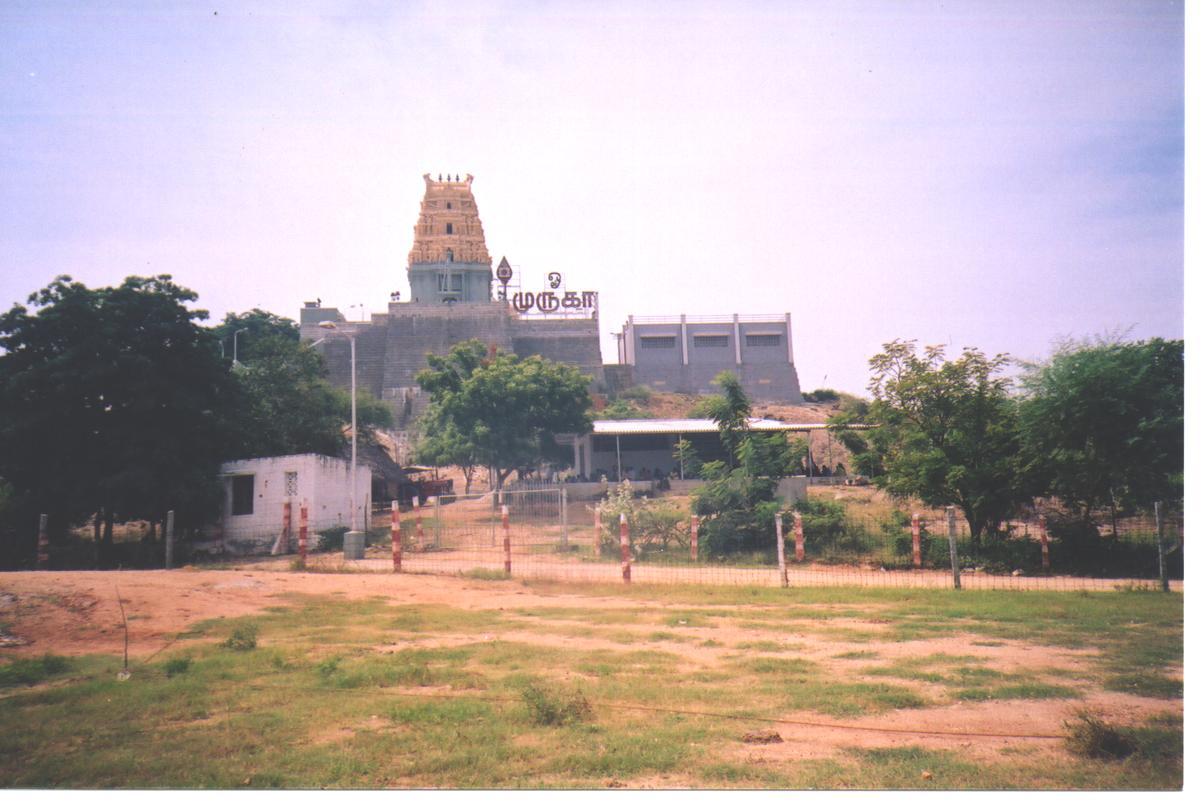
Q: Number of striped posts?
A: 12